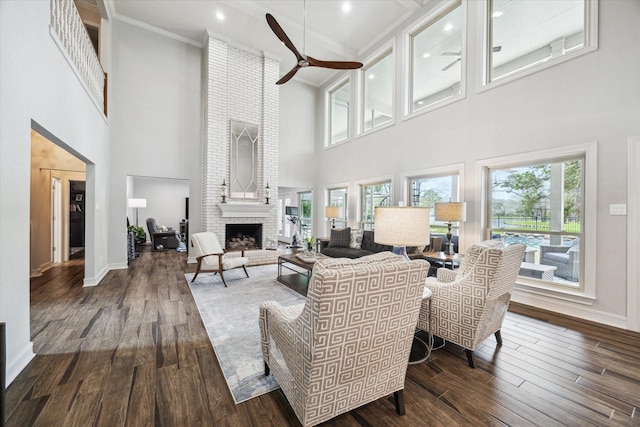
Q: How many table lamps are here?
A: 3